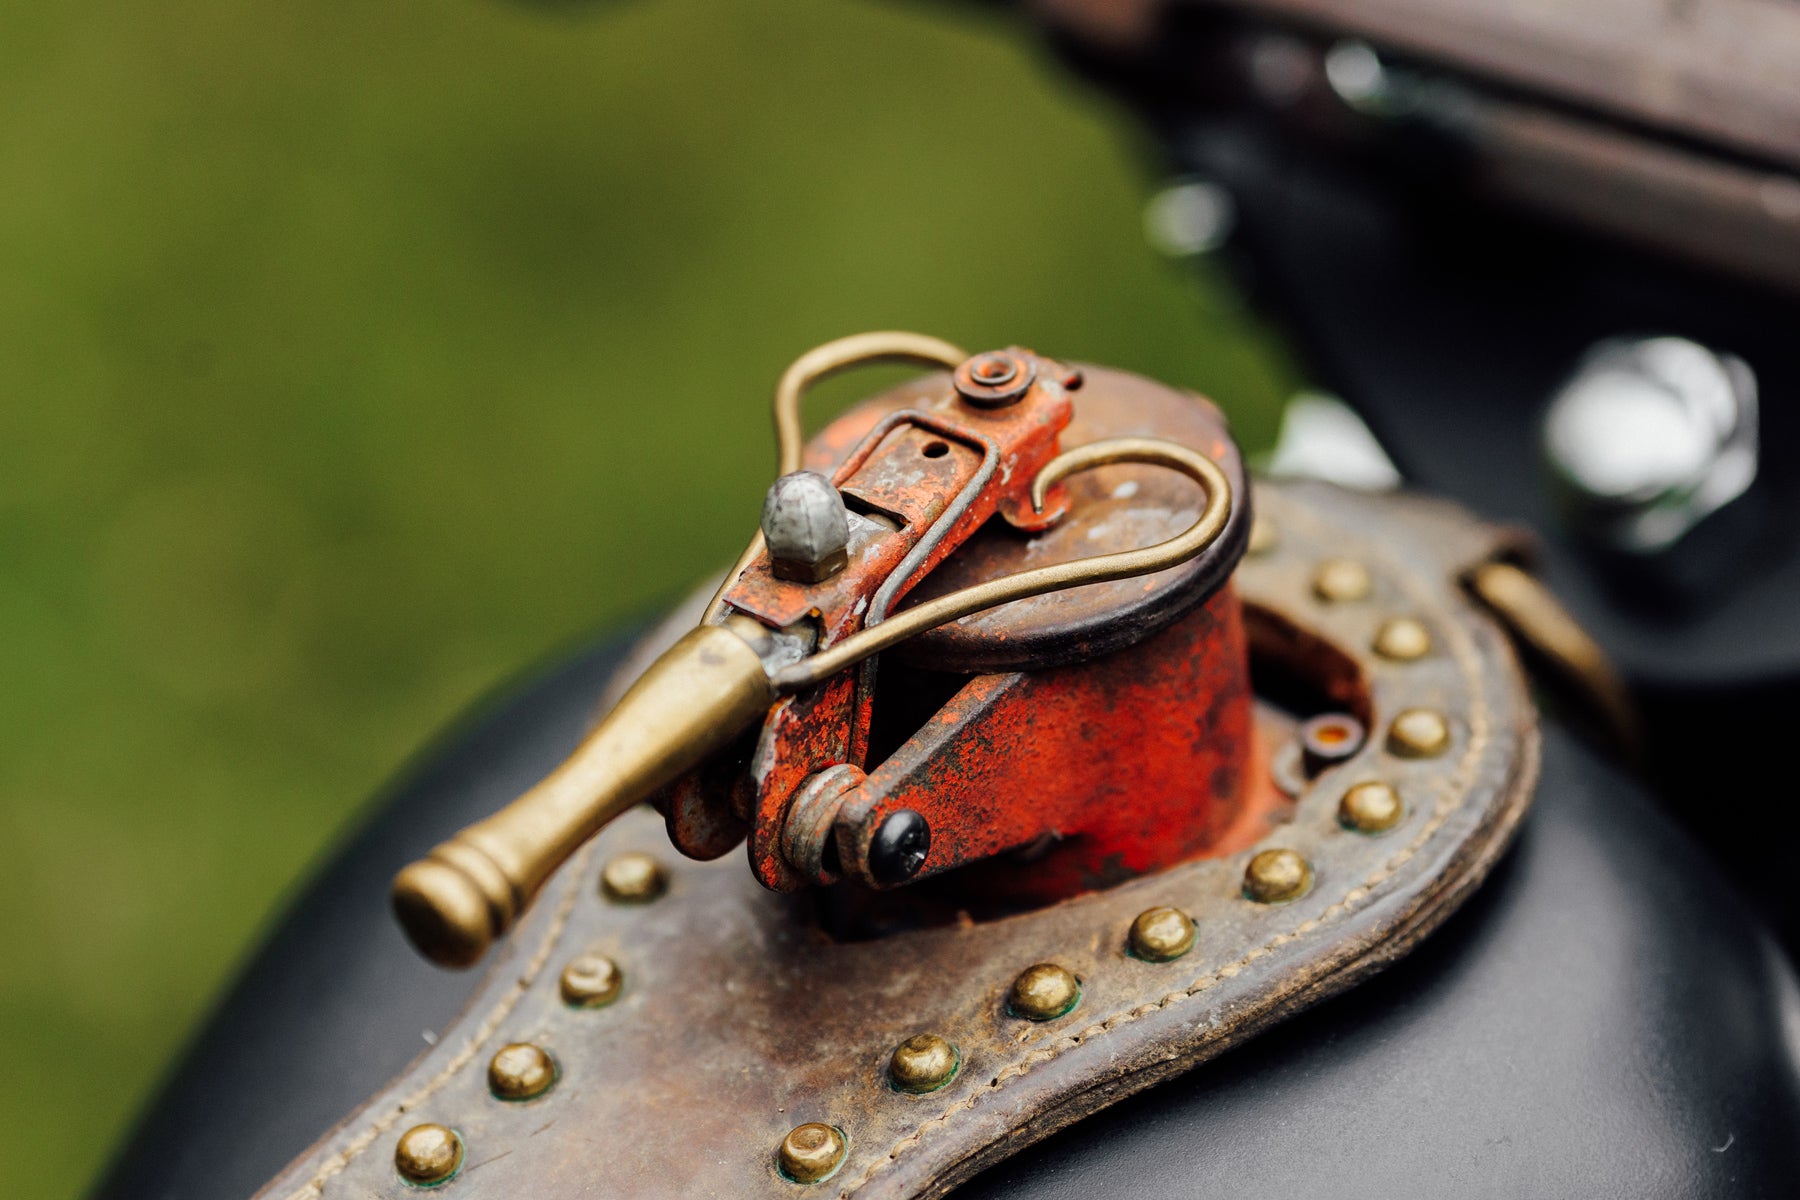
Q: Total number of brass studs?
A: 14